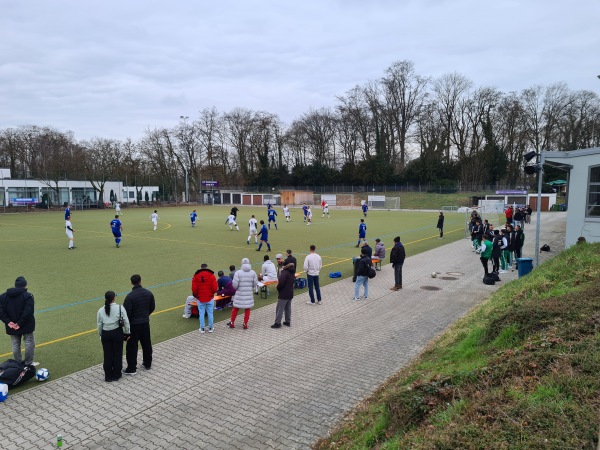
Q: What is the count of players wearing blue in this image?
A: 9